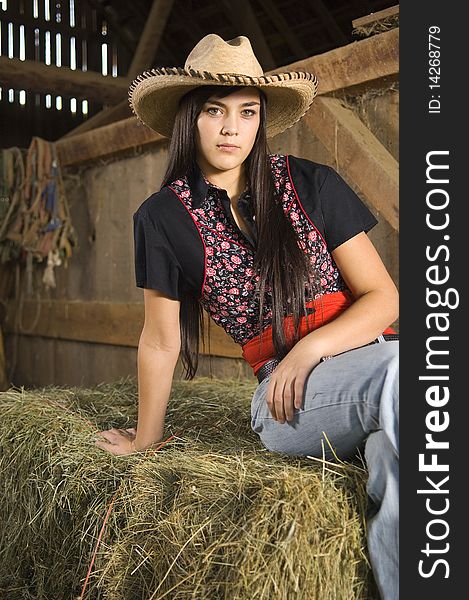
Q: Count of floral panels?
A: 2